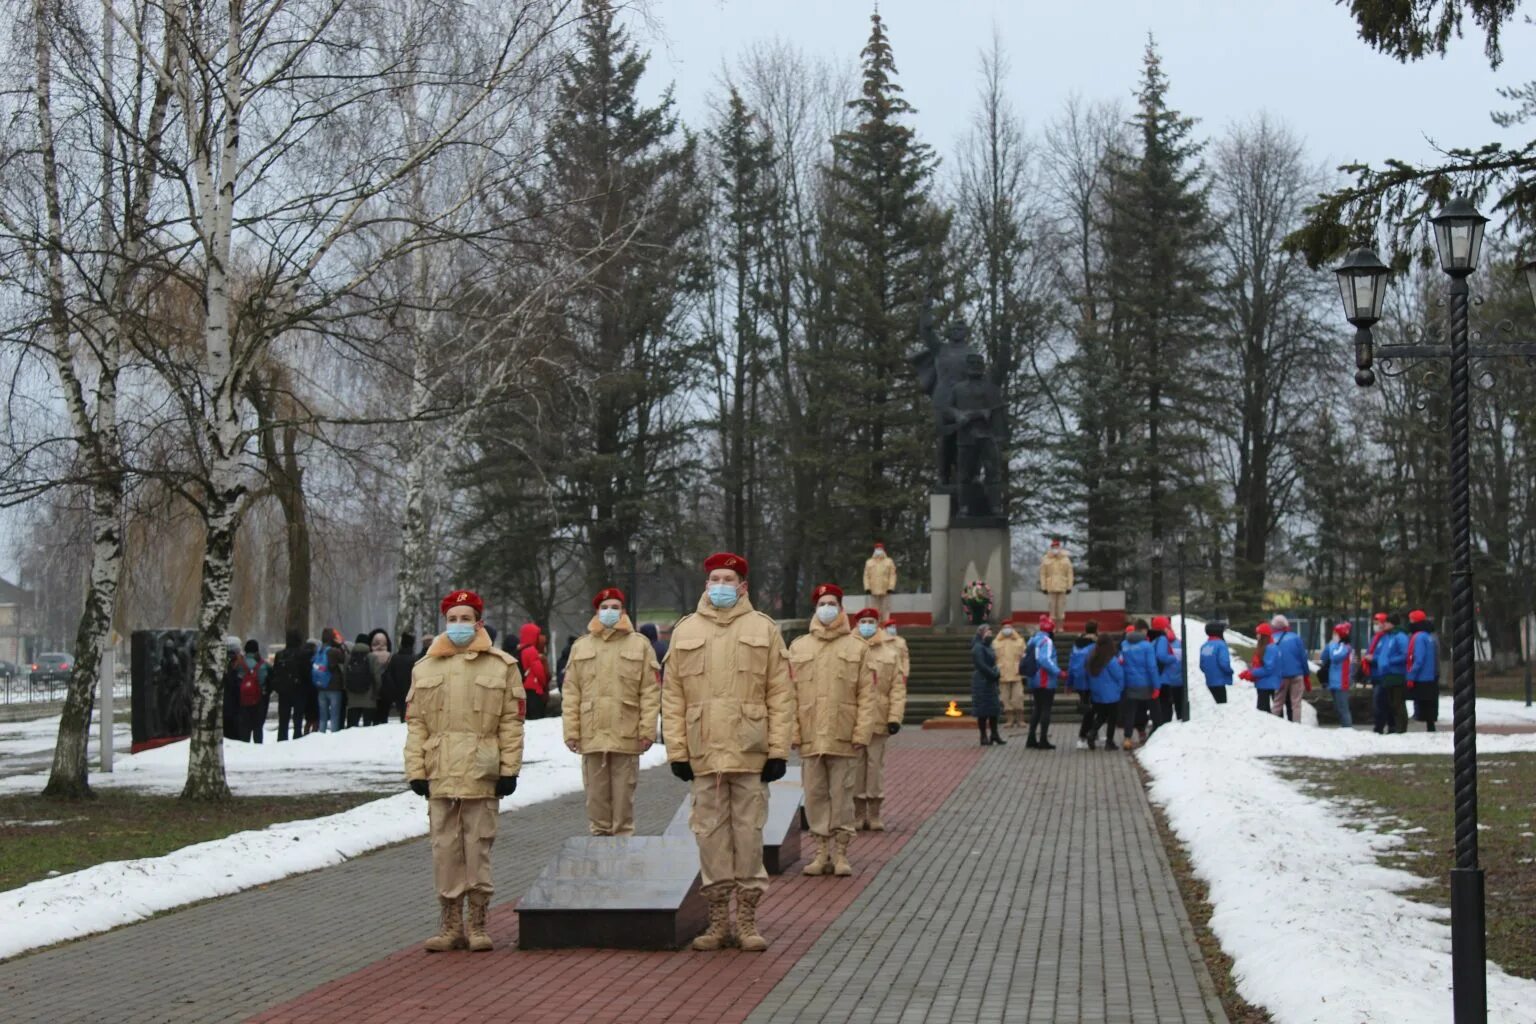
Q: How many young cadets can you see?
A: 9